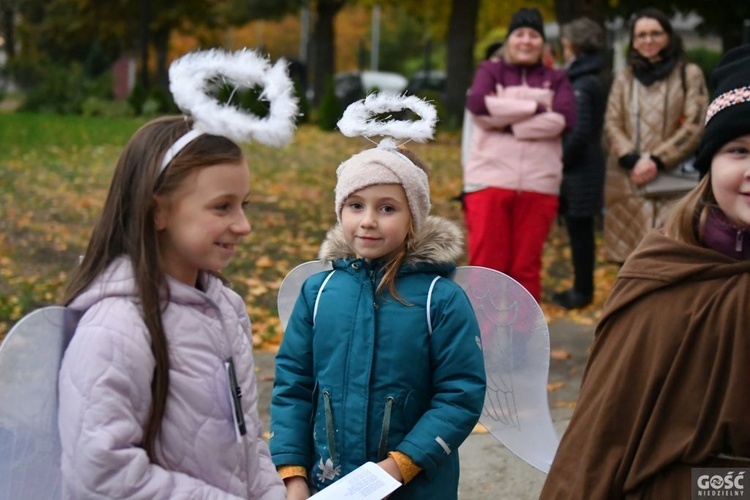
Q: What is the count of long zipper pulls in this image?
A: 2